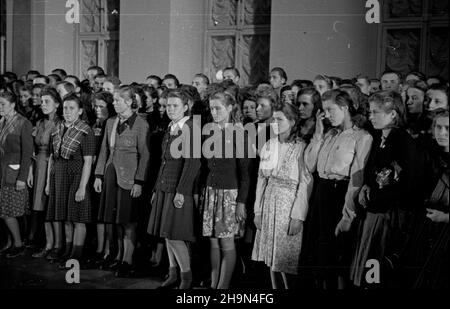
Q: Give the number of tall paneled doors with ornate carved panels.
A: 3